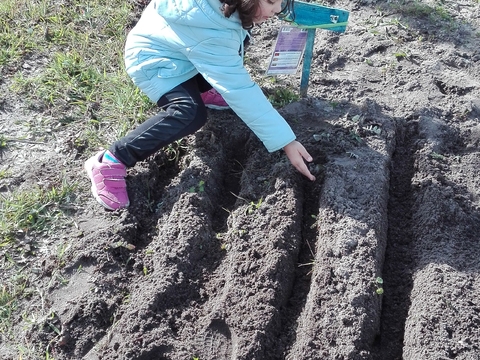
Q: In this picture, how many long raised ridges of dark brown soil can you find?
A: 4